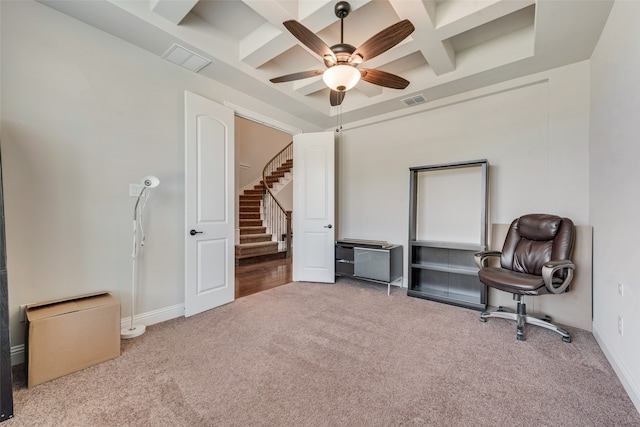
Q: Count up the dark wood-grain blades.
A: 5